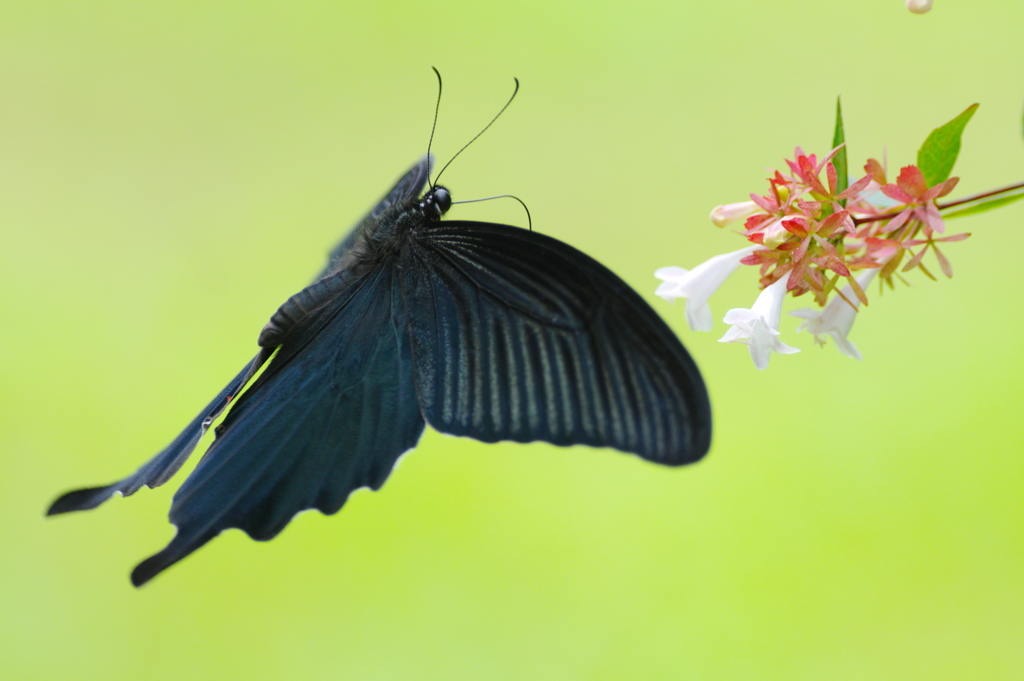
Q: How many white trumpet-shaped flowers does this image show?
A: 3